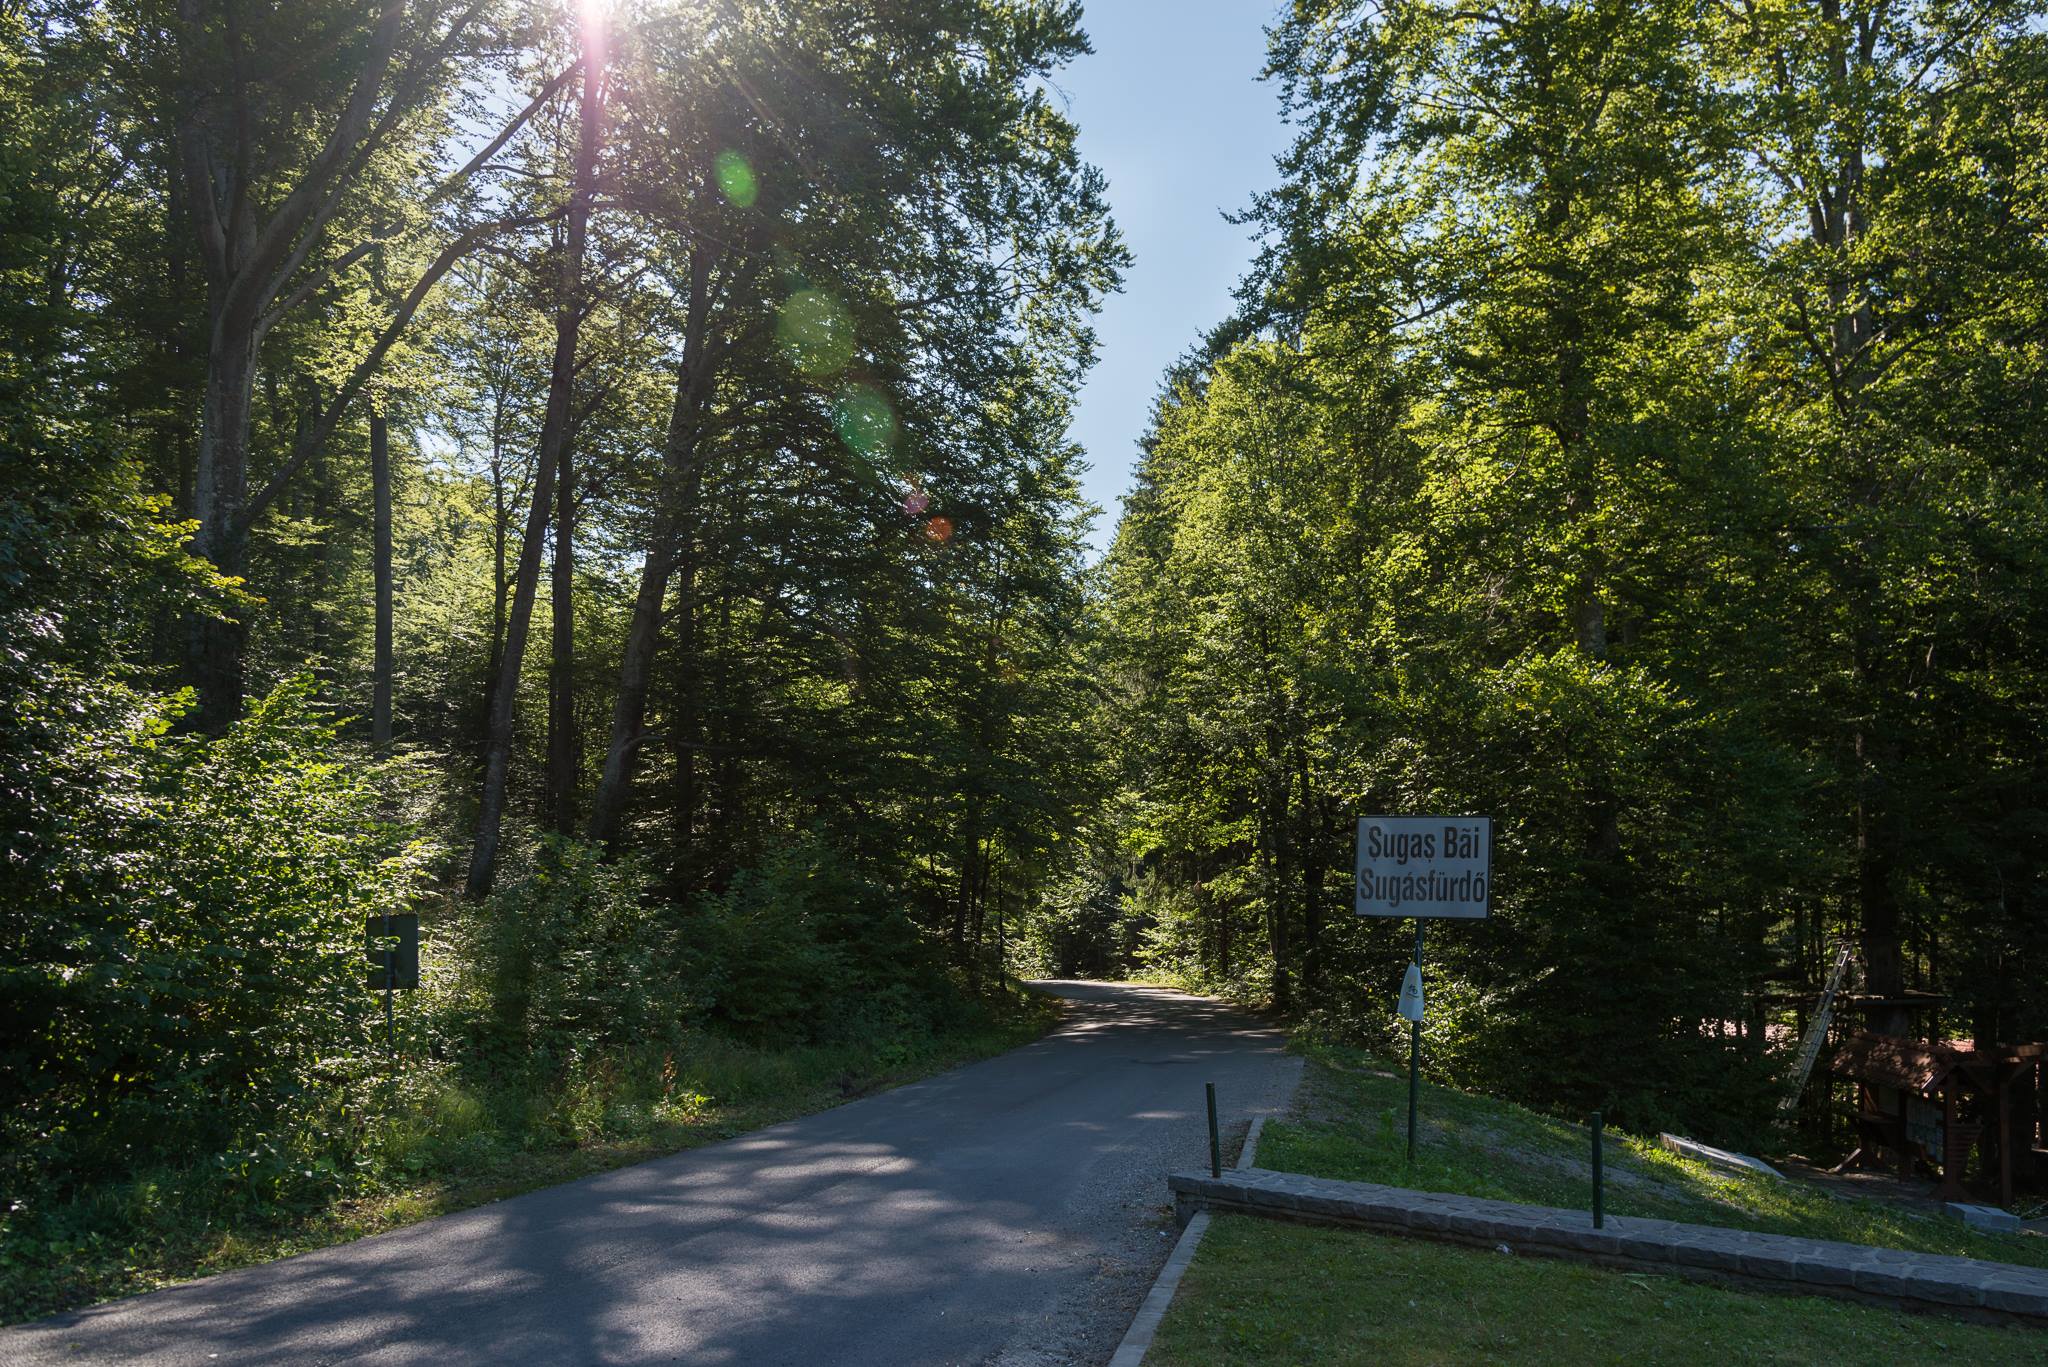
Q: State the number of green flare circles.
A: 3